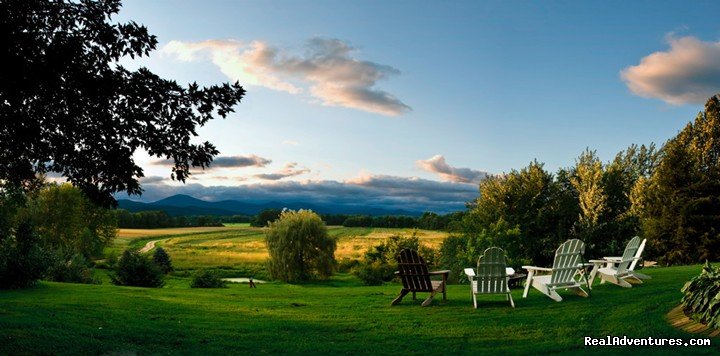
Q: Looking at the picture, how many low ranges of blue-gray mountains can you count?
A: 1